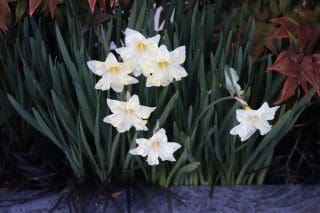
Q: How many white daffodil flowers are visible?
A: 6